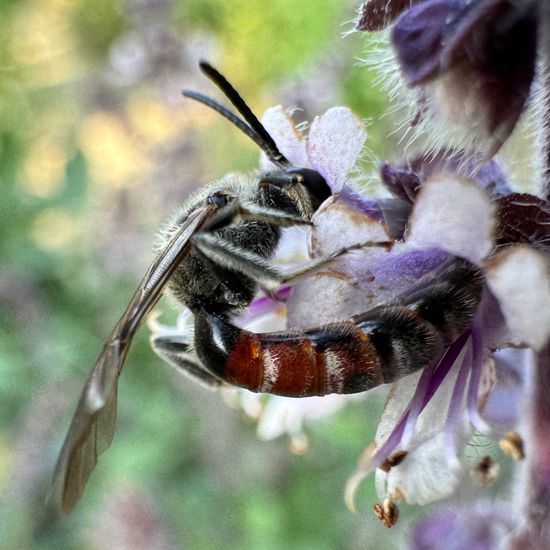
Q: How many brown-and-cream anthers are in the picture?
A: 4